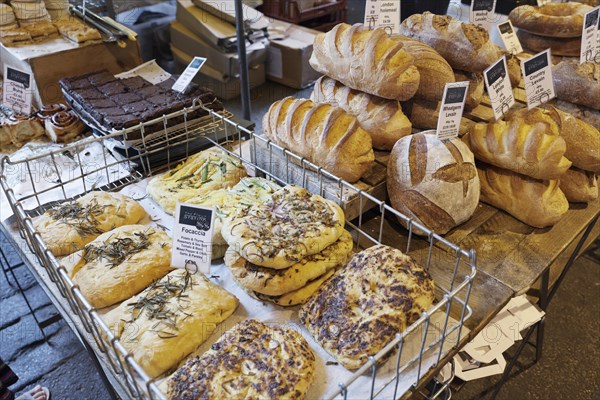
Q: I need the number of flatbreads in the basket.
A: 10